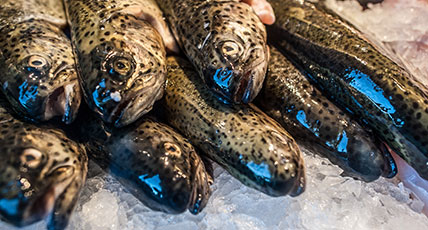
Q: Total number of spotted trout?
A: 8